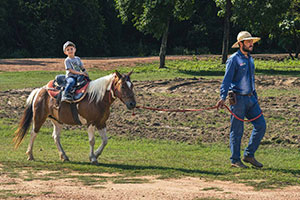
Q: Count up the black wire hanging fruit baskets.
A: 0